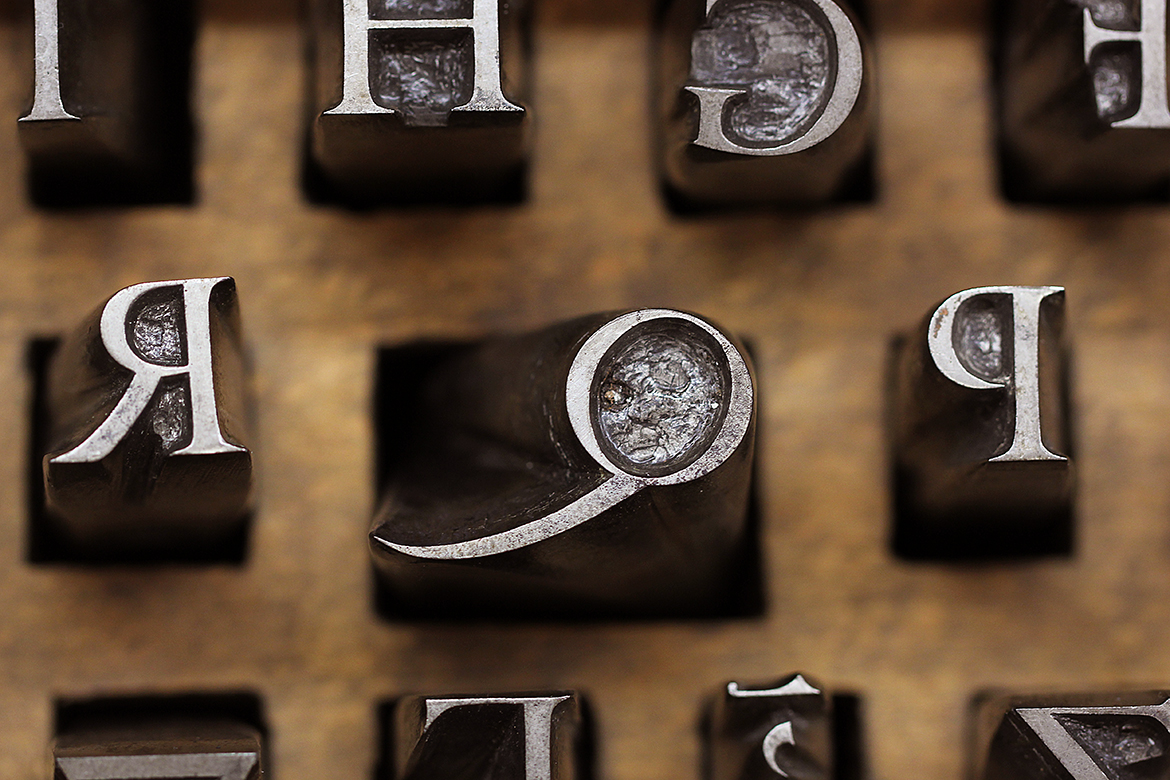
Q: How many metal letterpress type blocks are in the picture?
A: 11